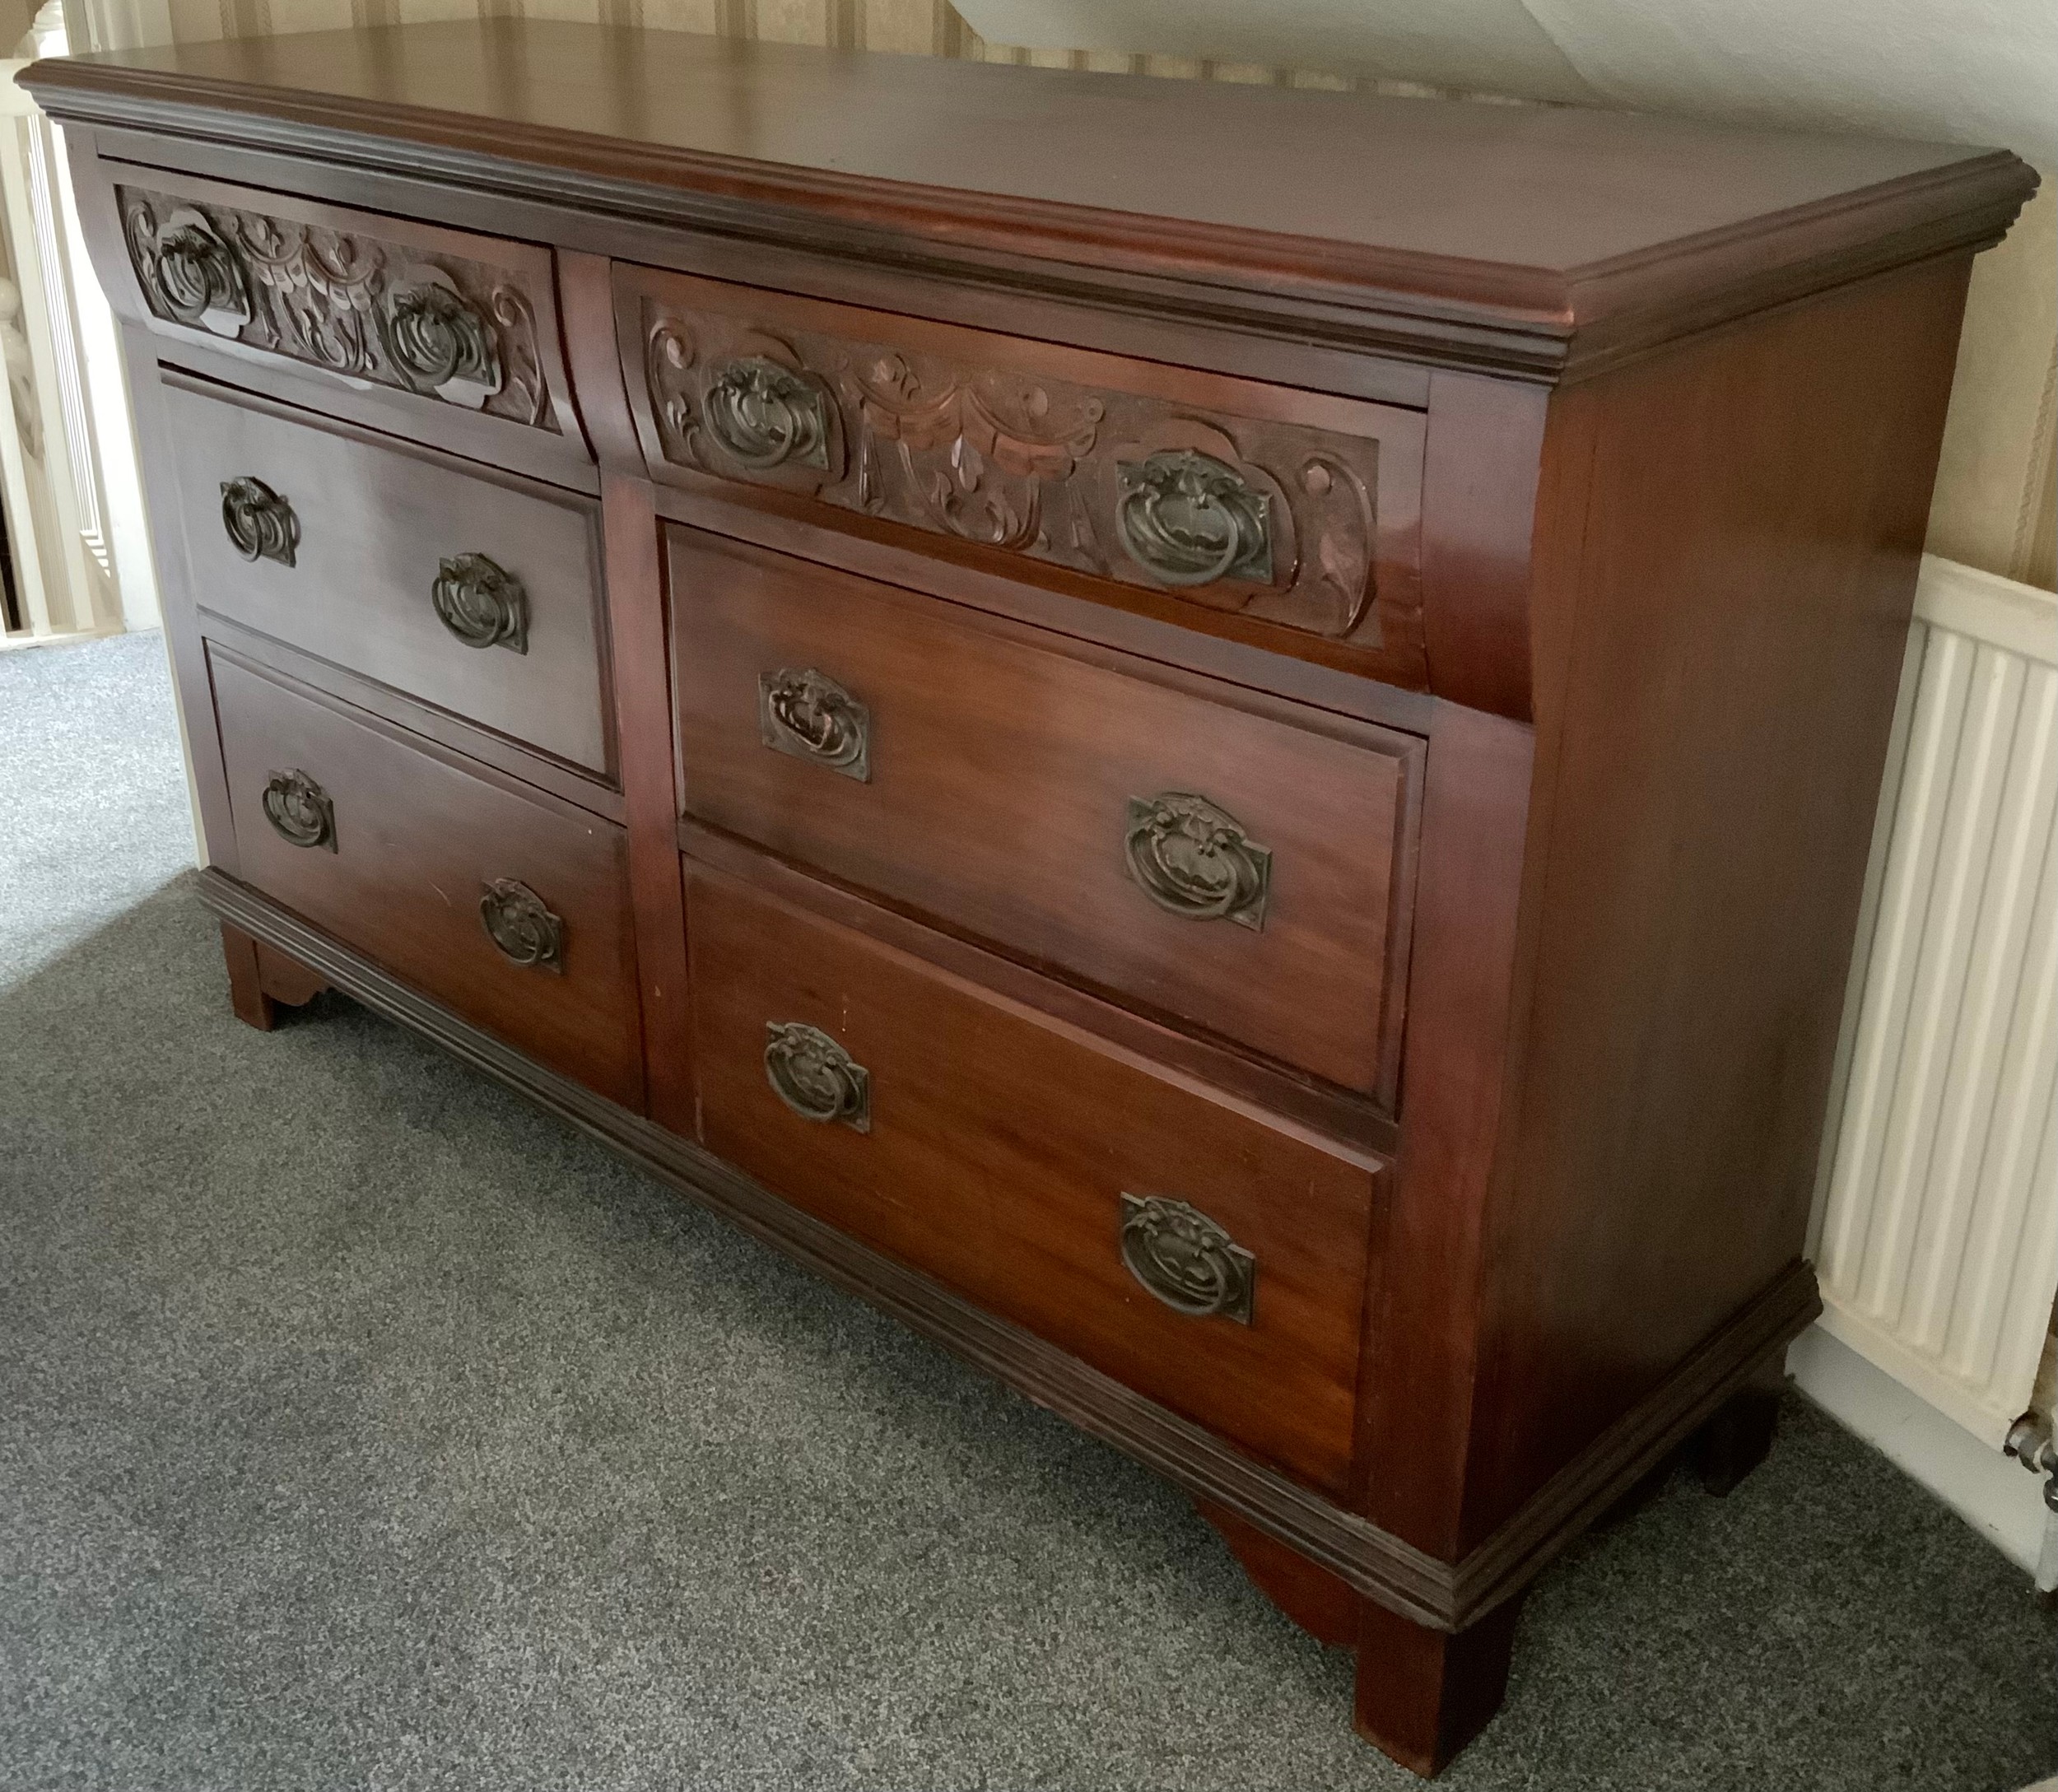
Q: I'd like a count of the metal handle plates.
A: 12